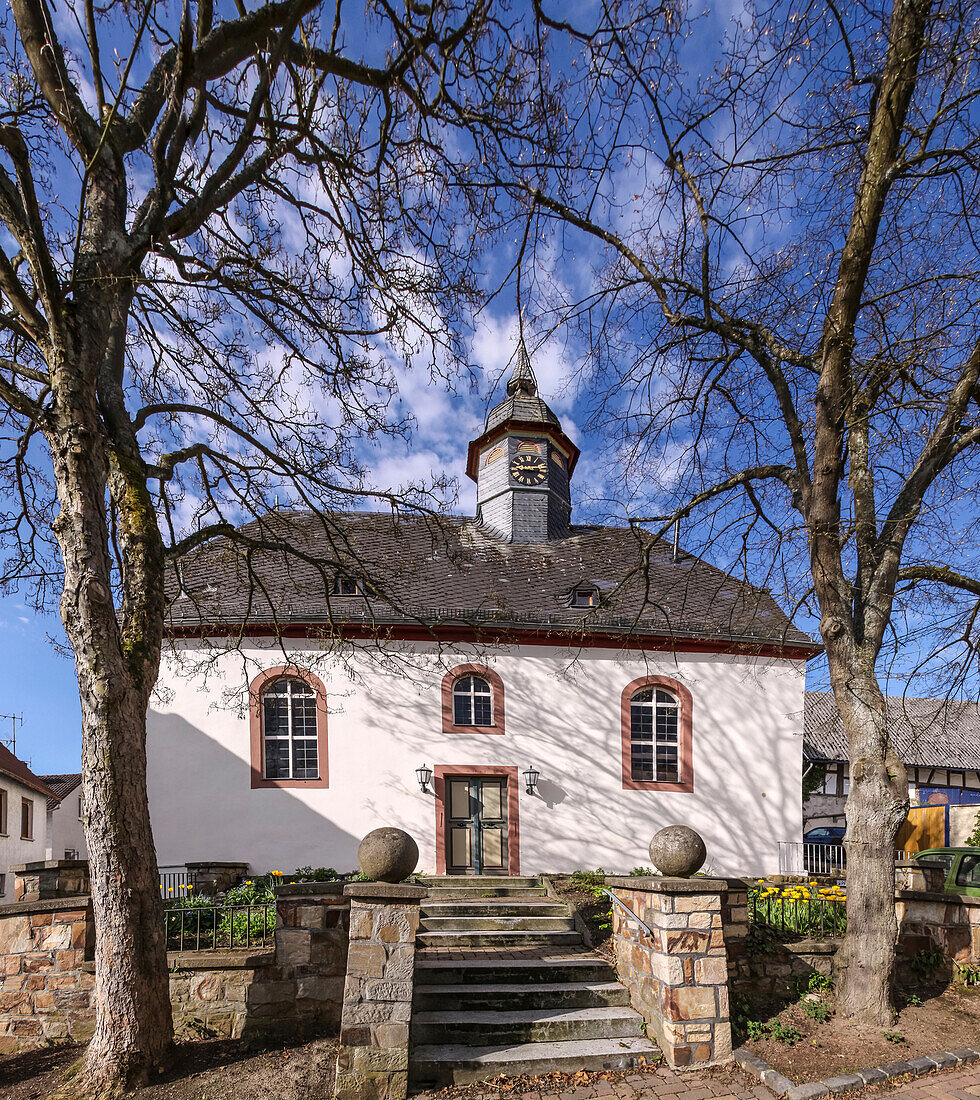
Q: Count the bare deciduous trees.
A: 2